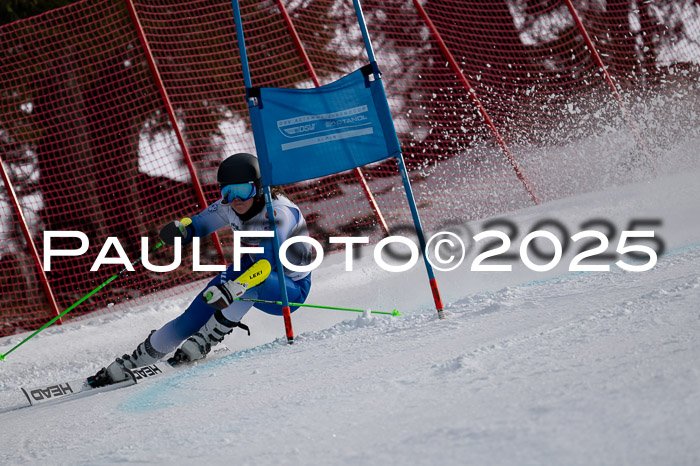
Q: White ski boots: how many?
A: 2